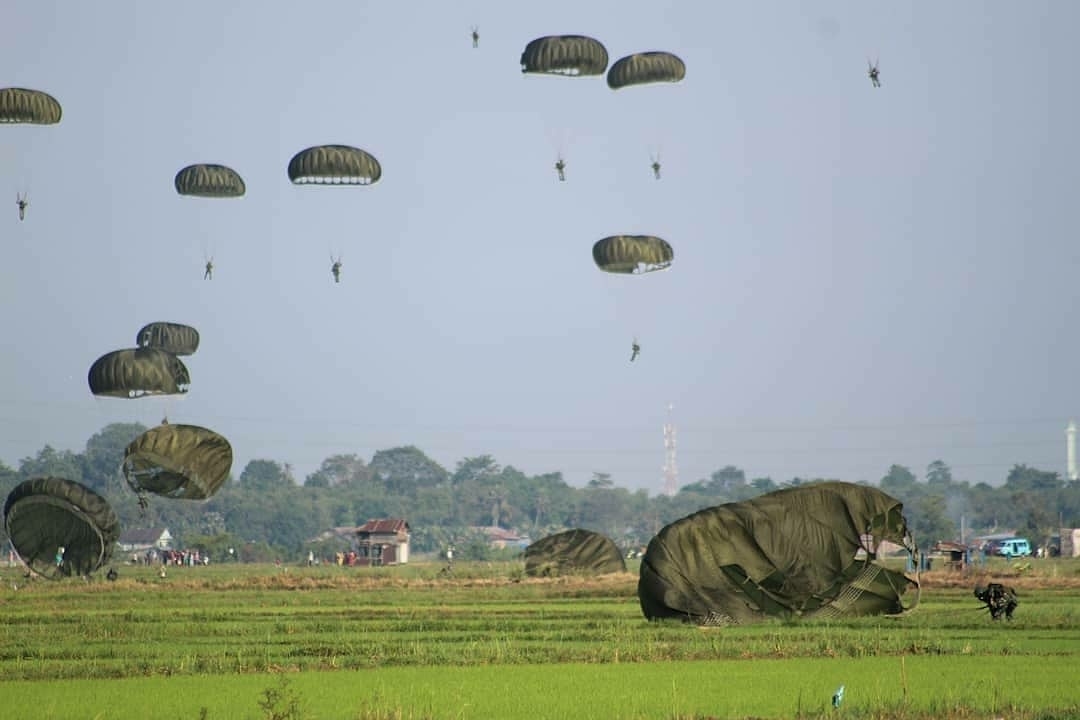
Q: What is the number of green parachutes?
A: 12